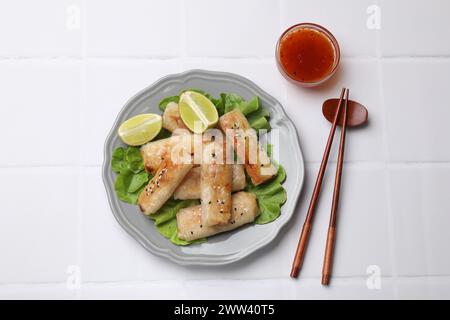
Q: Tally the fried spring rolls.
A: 7